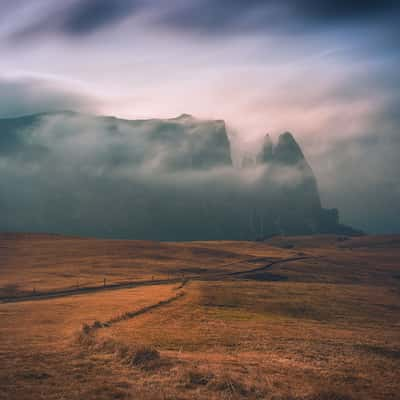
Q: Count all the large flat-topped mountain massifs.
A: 1